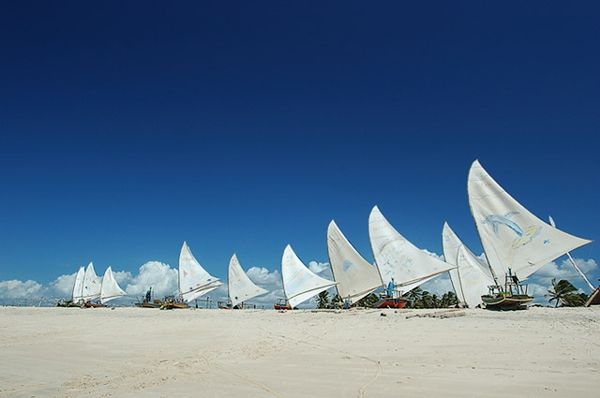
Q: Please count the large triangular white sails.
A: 11